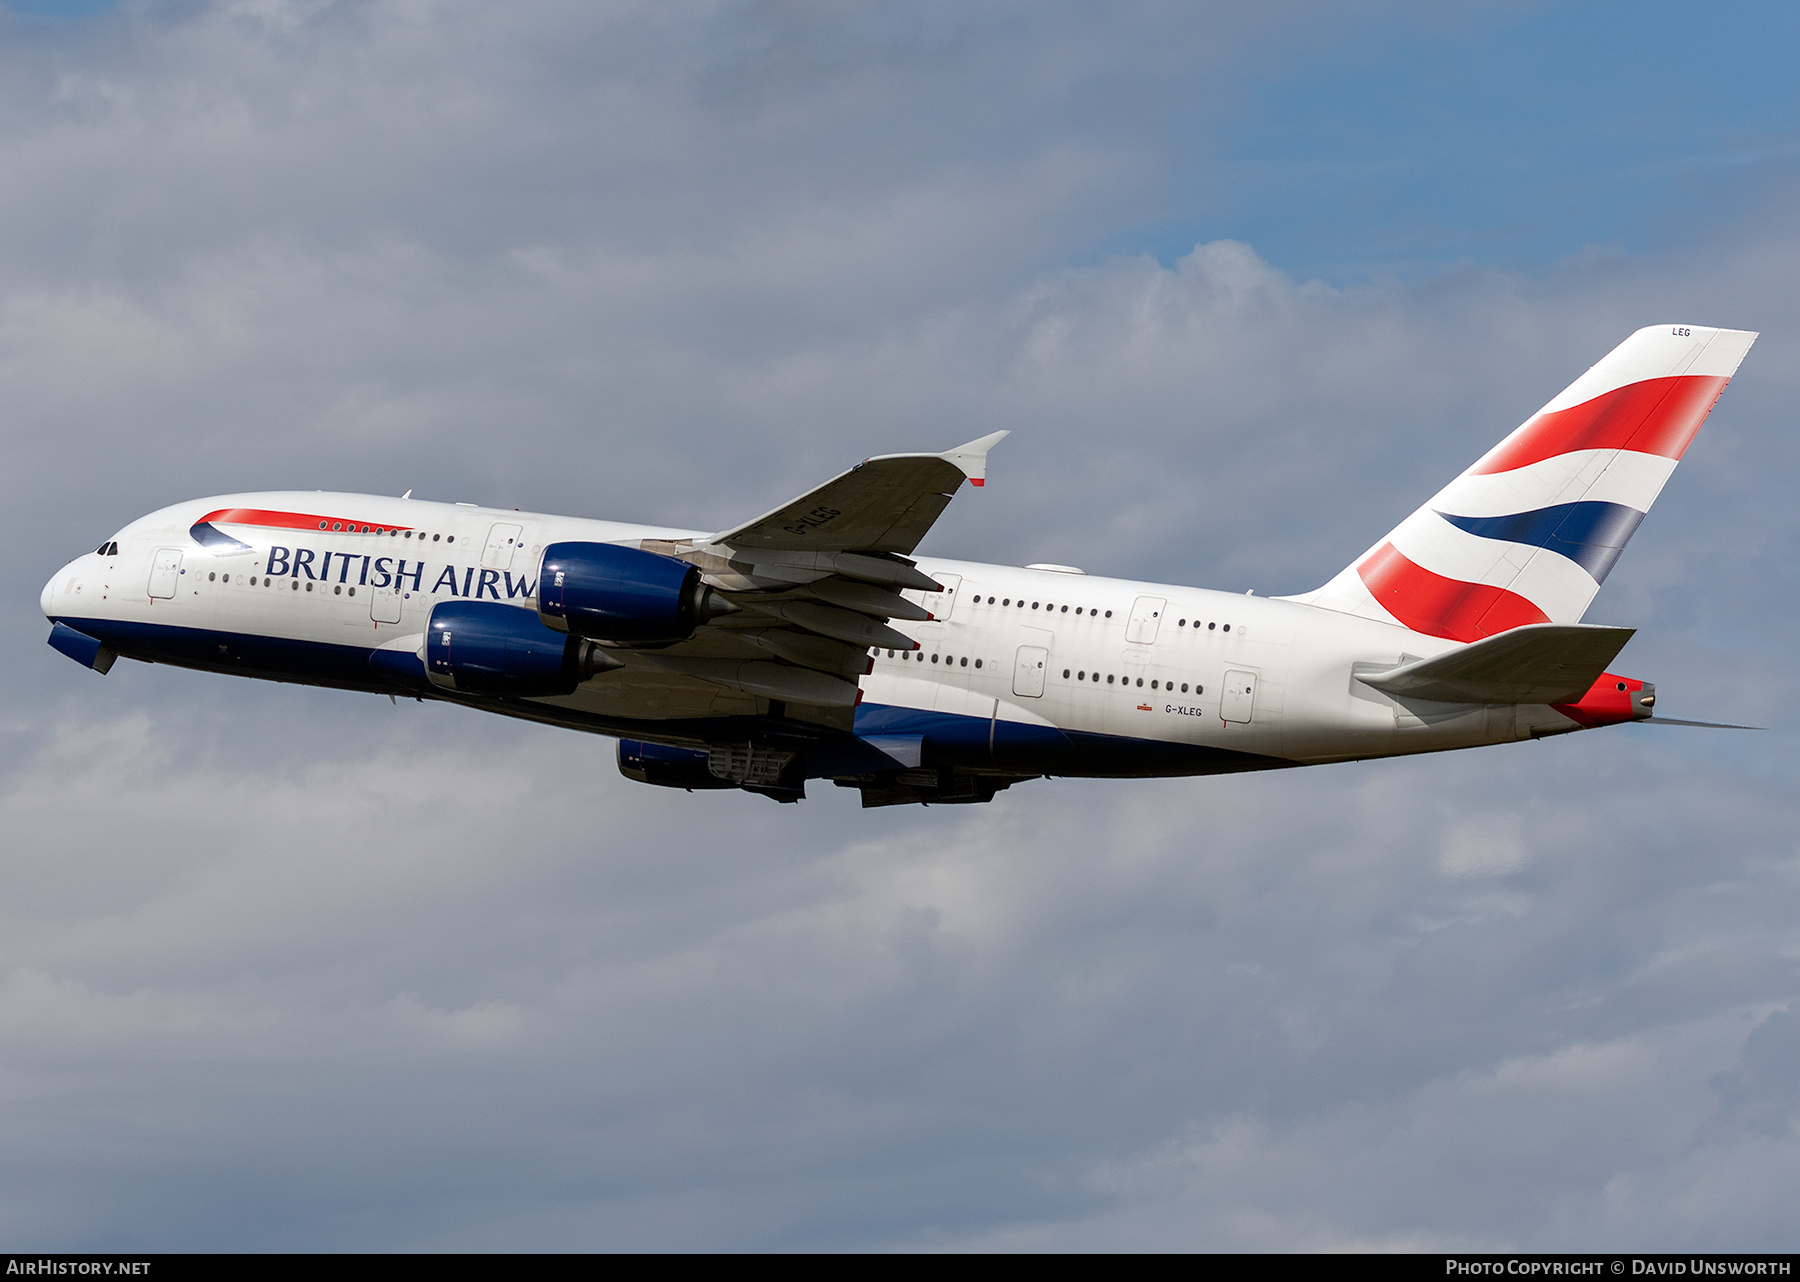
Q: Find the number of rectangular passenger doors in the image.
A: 7